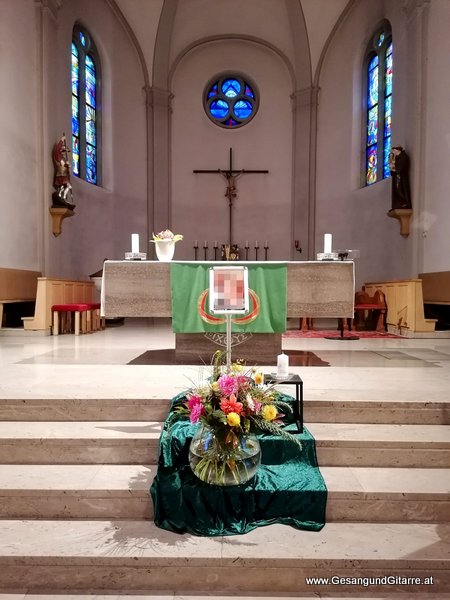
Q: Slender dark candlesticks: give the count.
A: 6